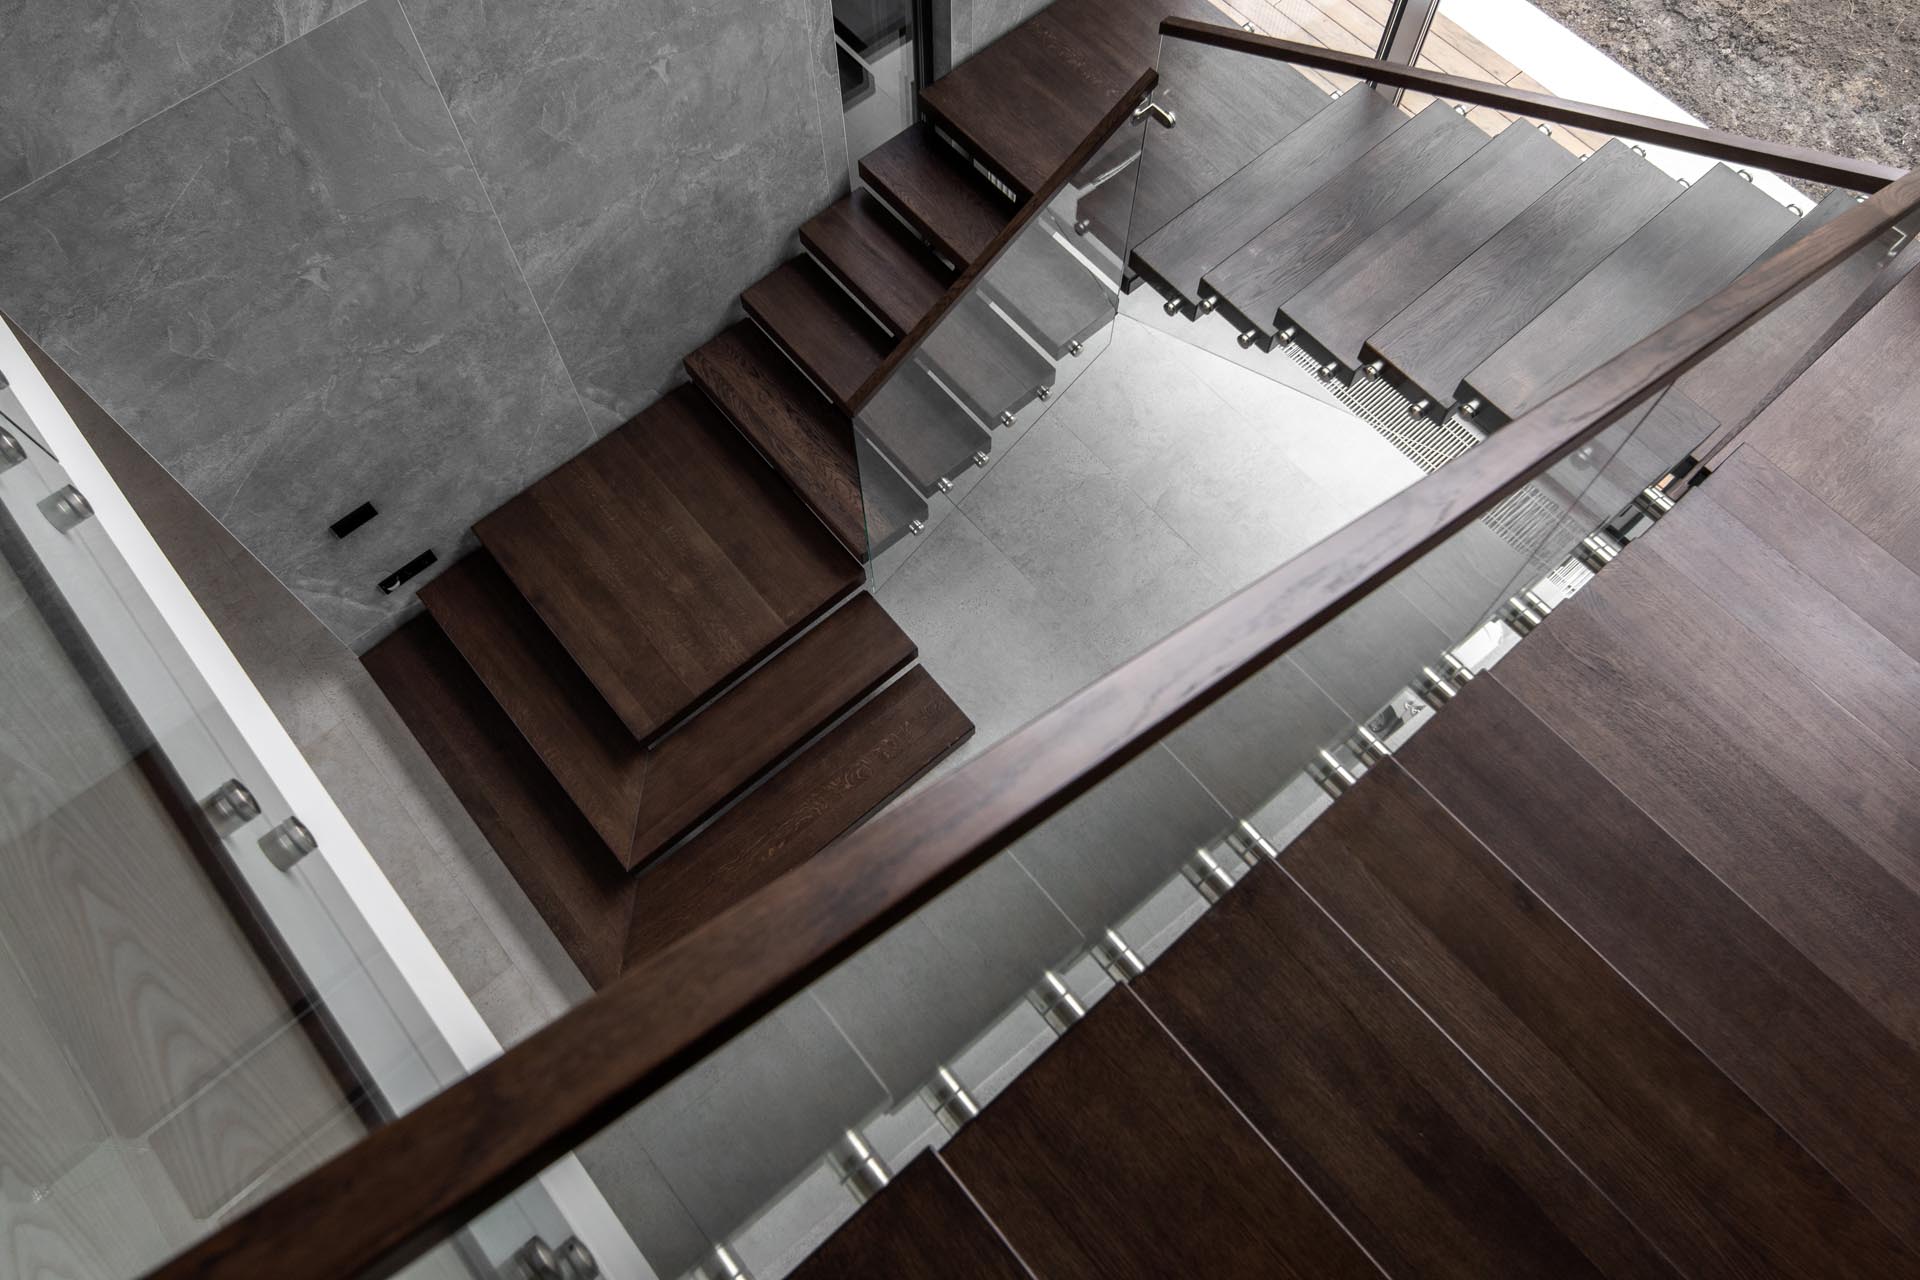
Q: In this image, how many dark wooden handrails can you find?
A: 3